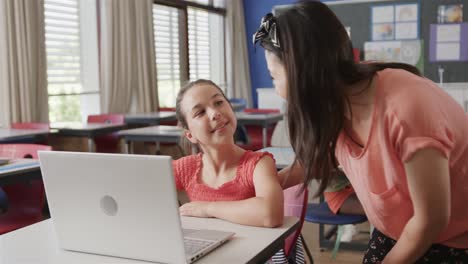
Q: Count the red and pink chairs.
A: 6